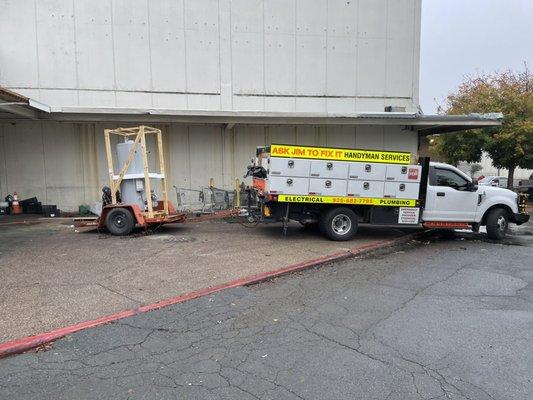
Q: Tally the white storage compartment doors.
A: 8